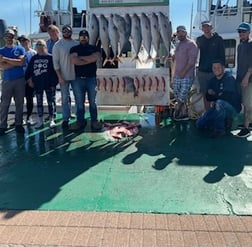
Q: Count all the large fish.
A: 9